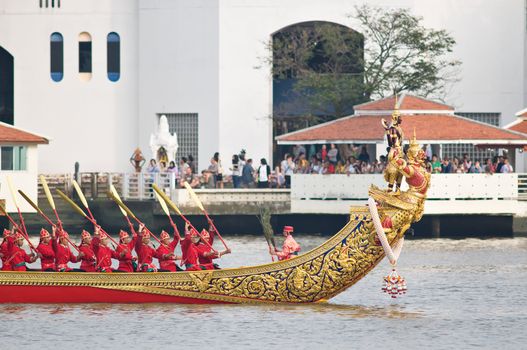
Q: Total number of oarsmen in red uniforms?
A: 11